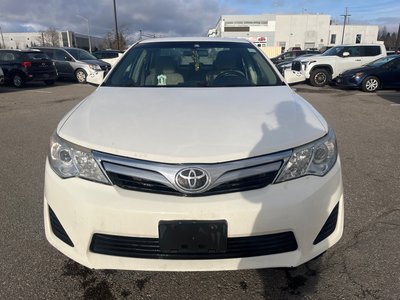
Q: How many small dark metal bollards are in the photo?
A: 0